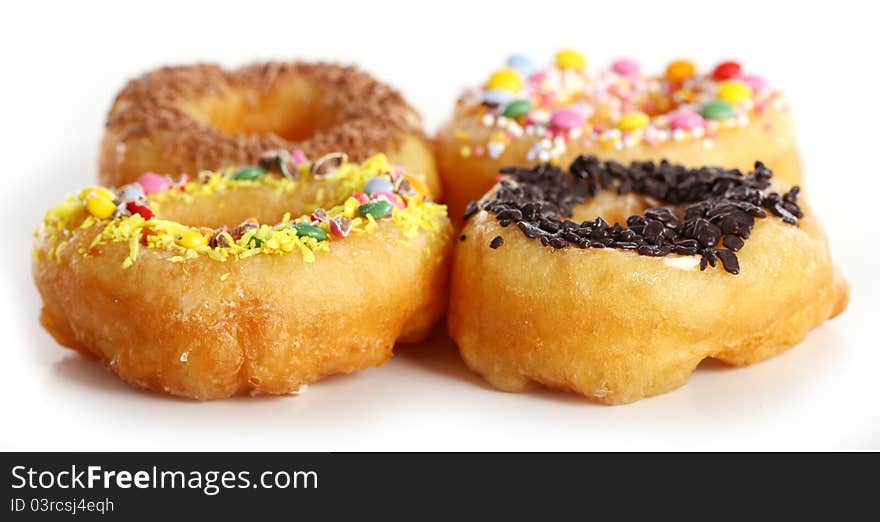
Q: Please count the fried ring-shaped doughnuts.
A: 4